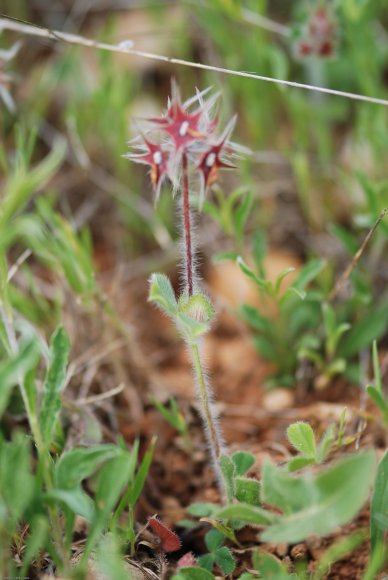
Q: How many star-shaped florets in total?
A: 3